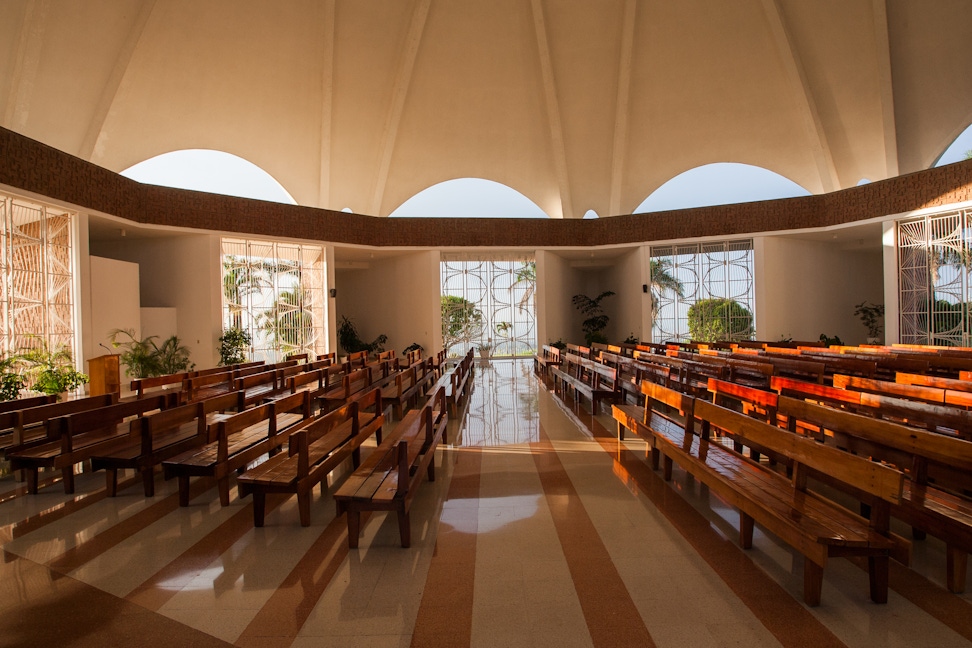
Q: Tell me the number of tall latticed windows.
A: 5